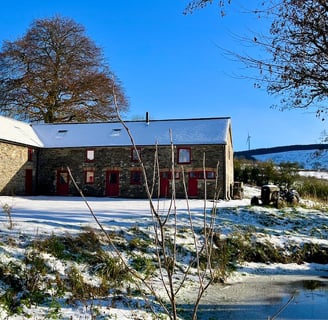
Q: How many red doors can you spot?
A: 5